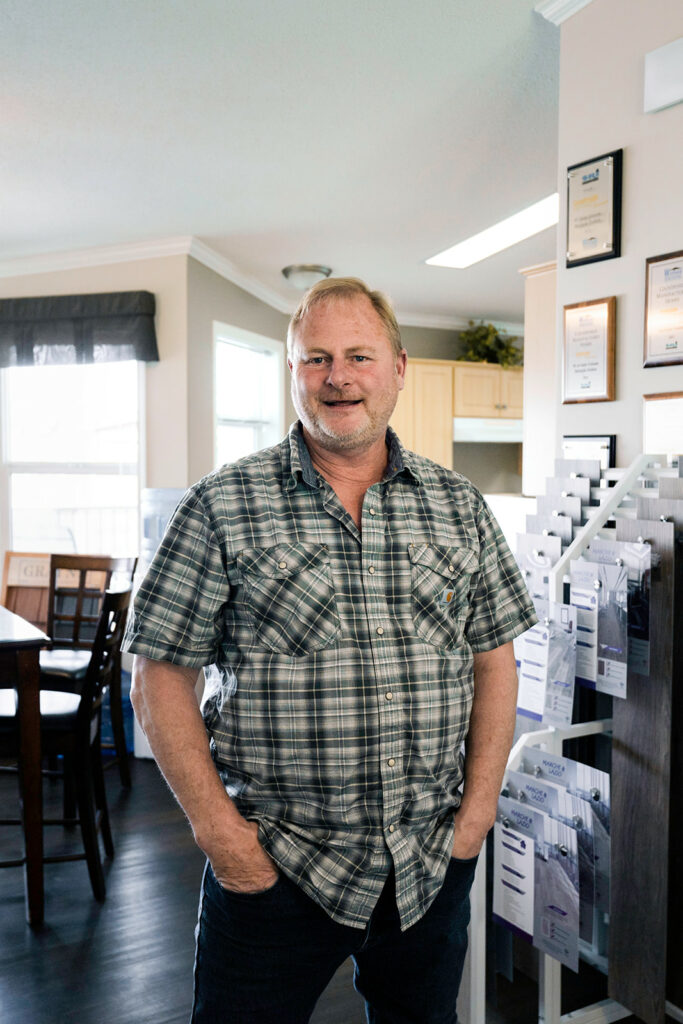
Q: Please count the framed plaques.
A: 5